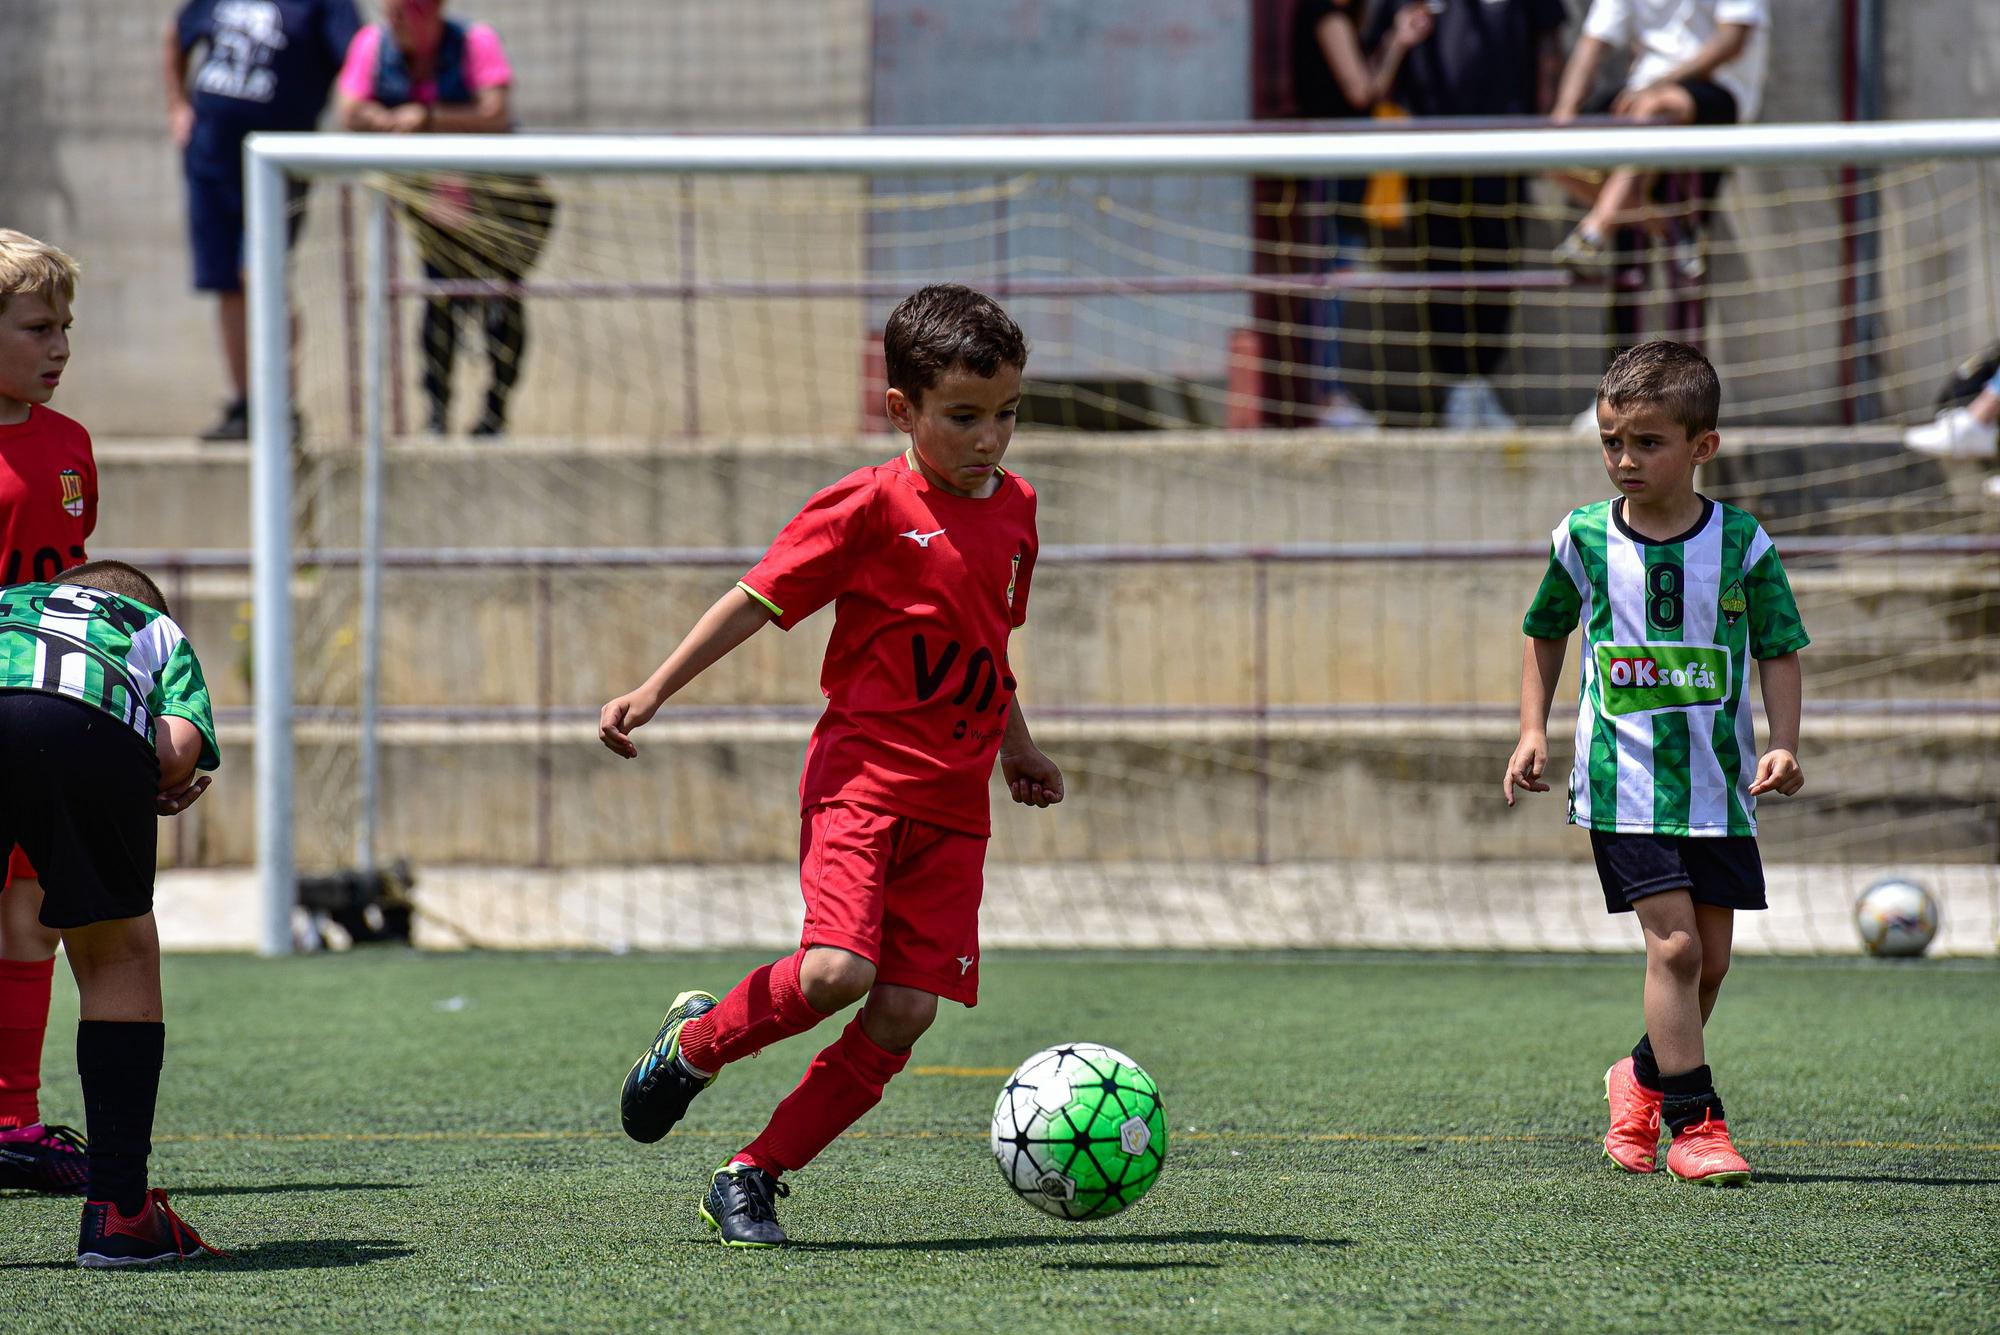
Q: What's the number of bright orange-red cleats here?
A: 2